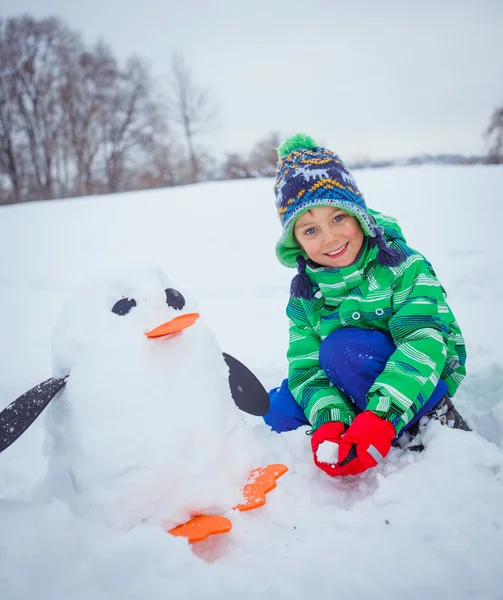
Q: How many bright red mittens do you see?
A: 2